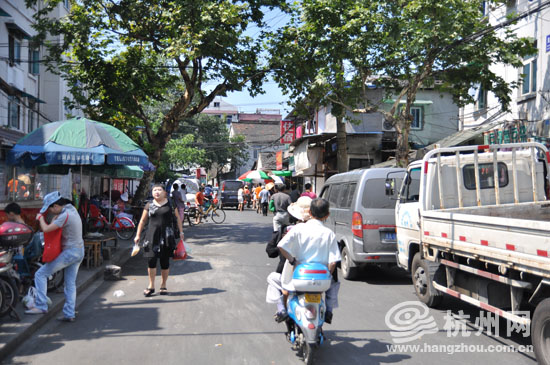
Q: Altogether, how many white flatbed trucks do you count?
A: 1